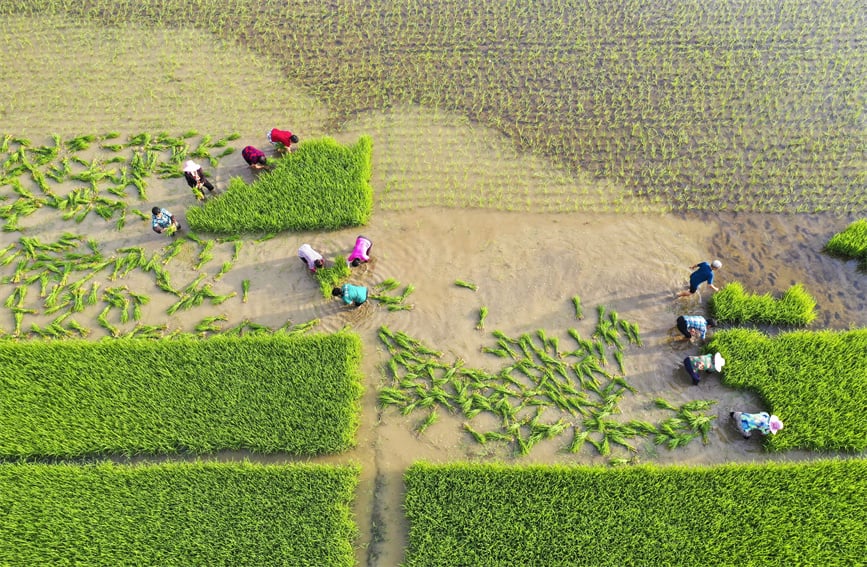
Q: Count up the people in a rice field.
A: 11